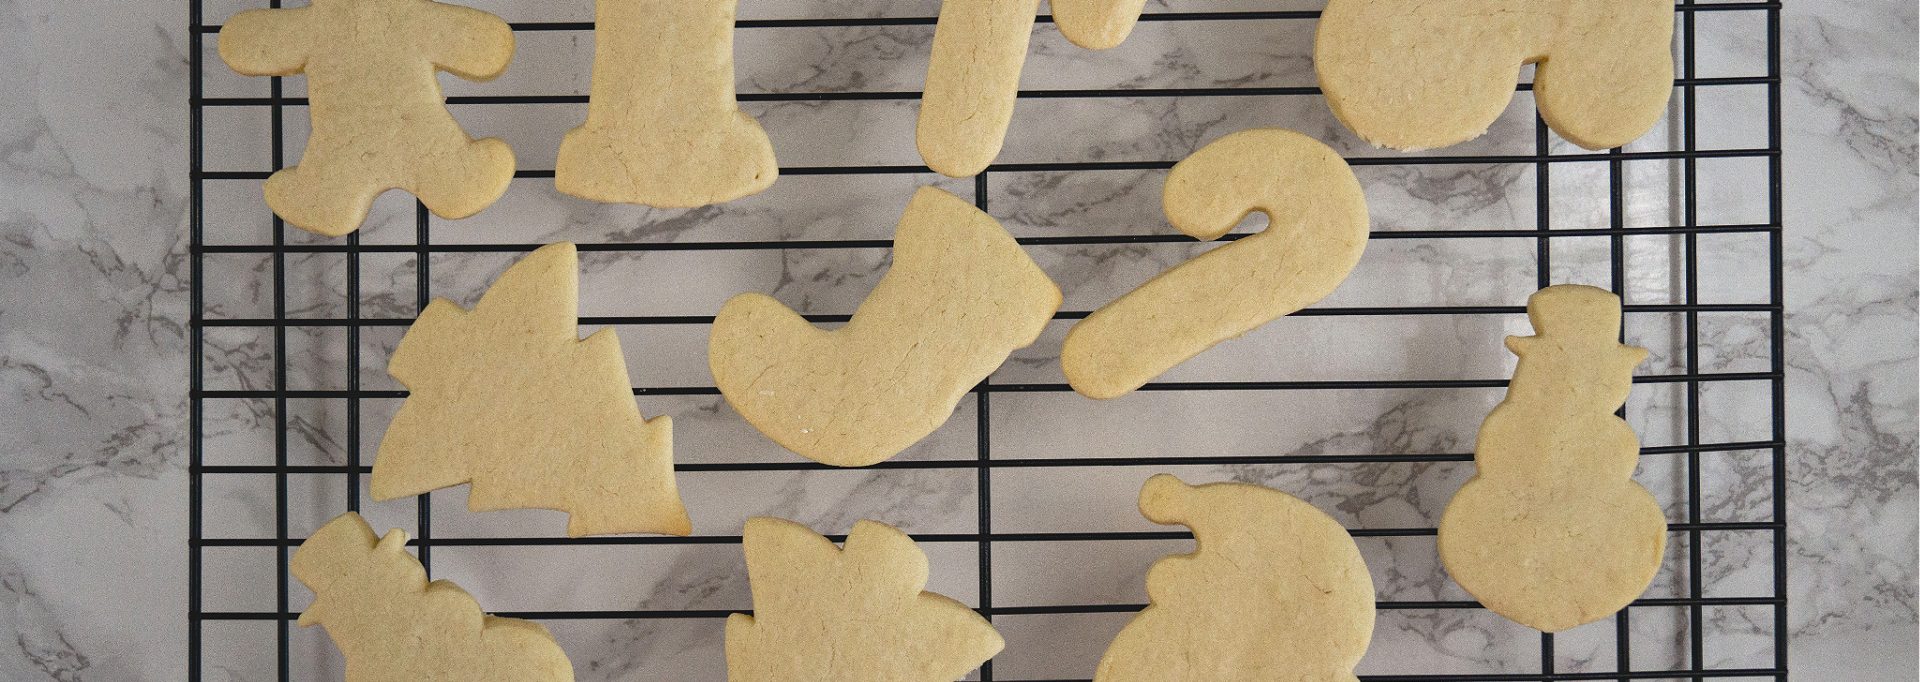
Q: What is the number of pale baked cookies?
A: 11